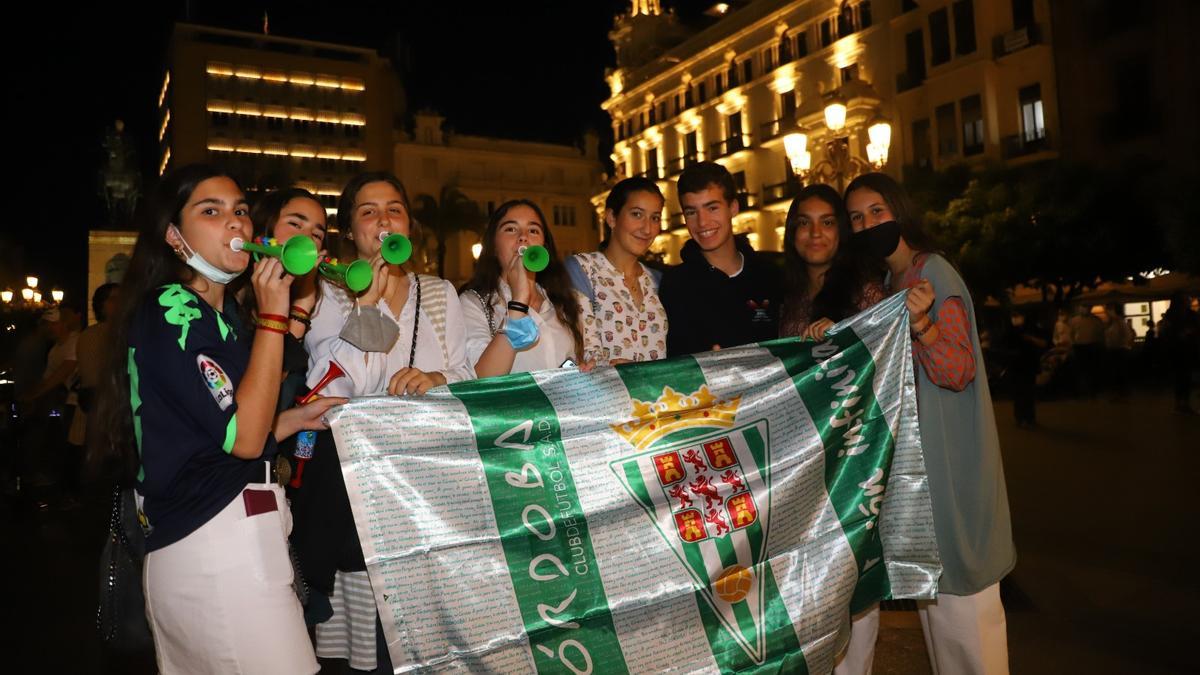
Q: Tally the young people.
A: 8